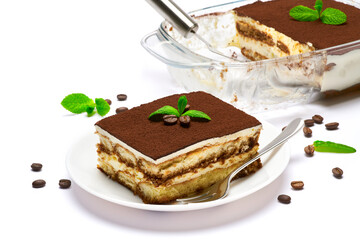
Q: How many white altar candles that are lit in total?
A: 0